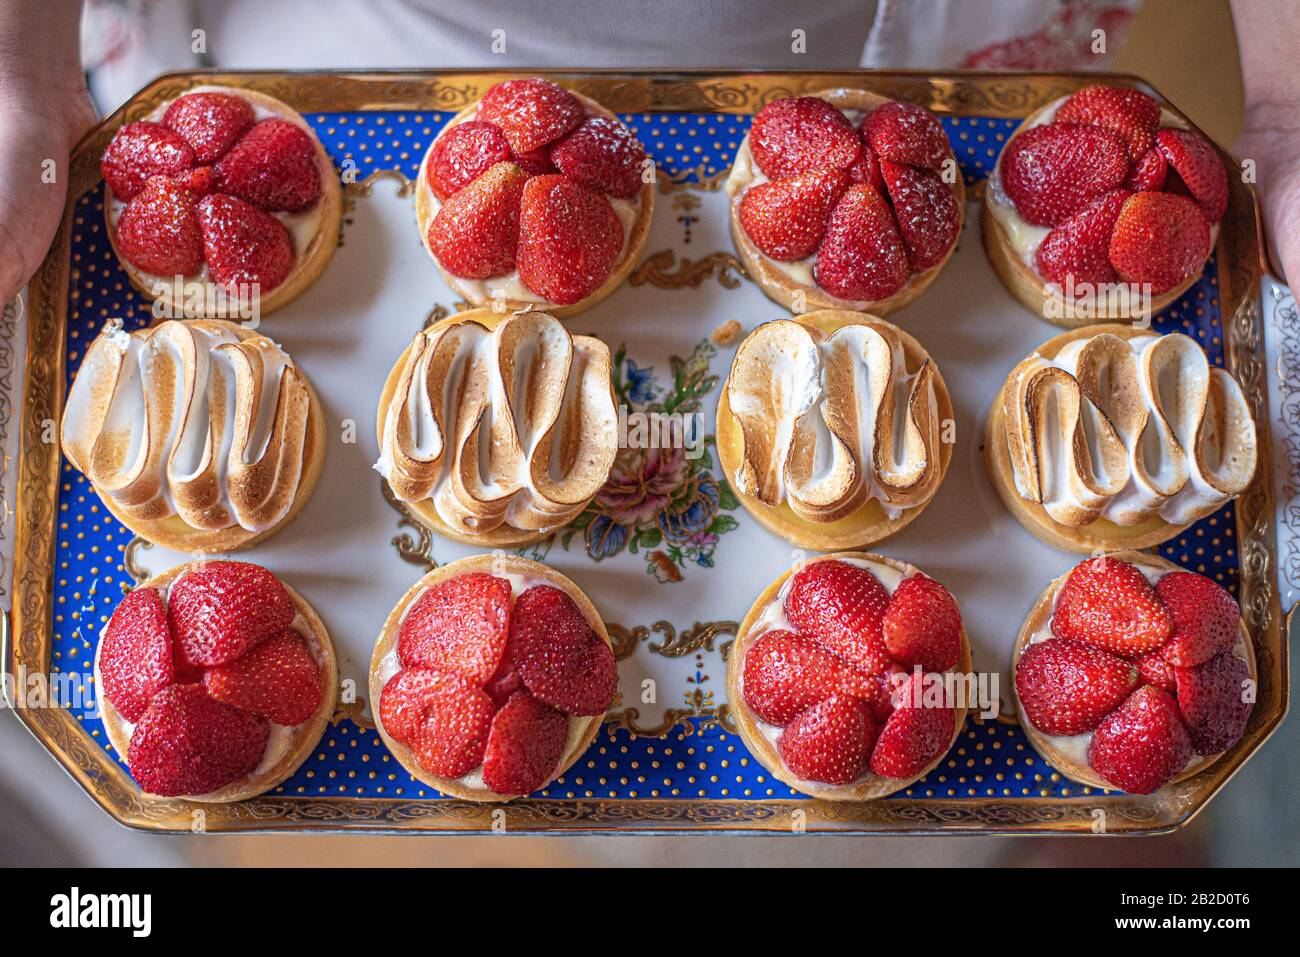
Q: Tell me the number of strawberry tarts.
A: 8